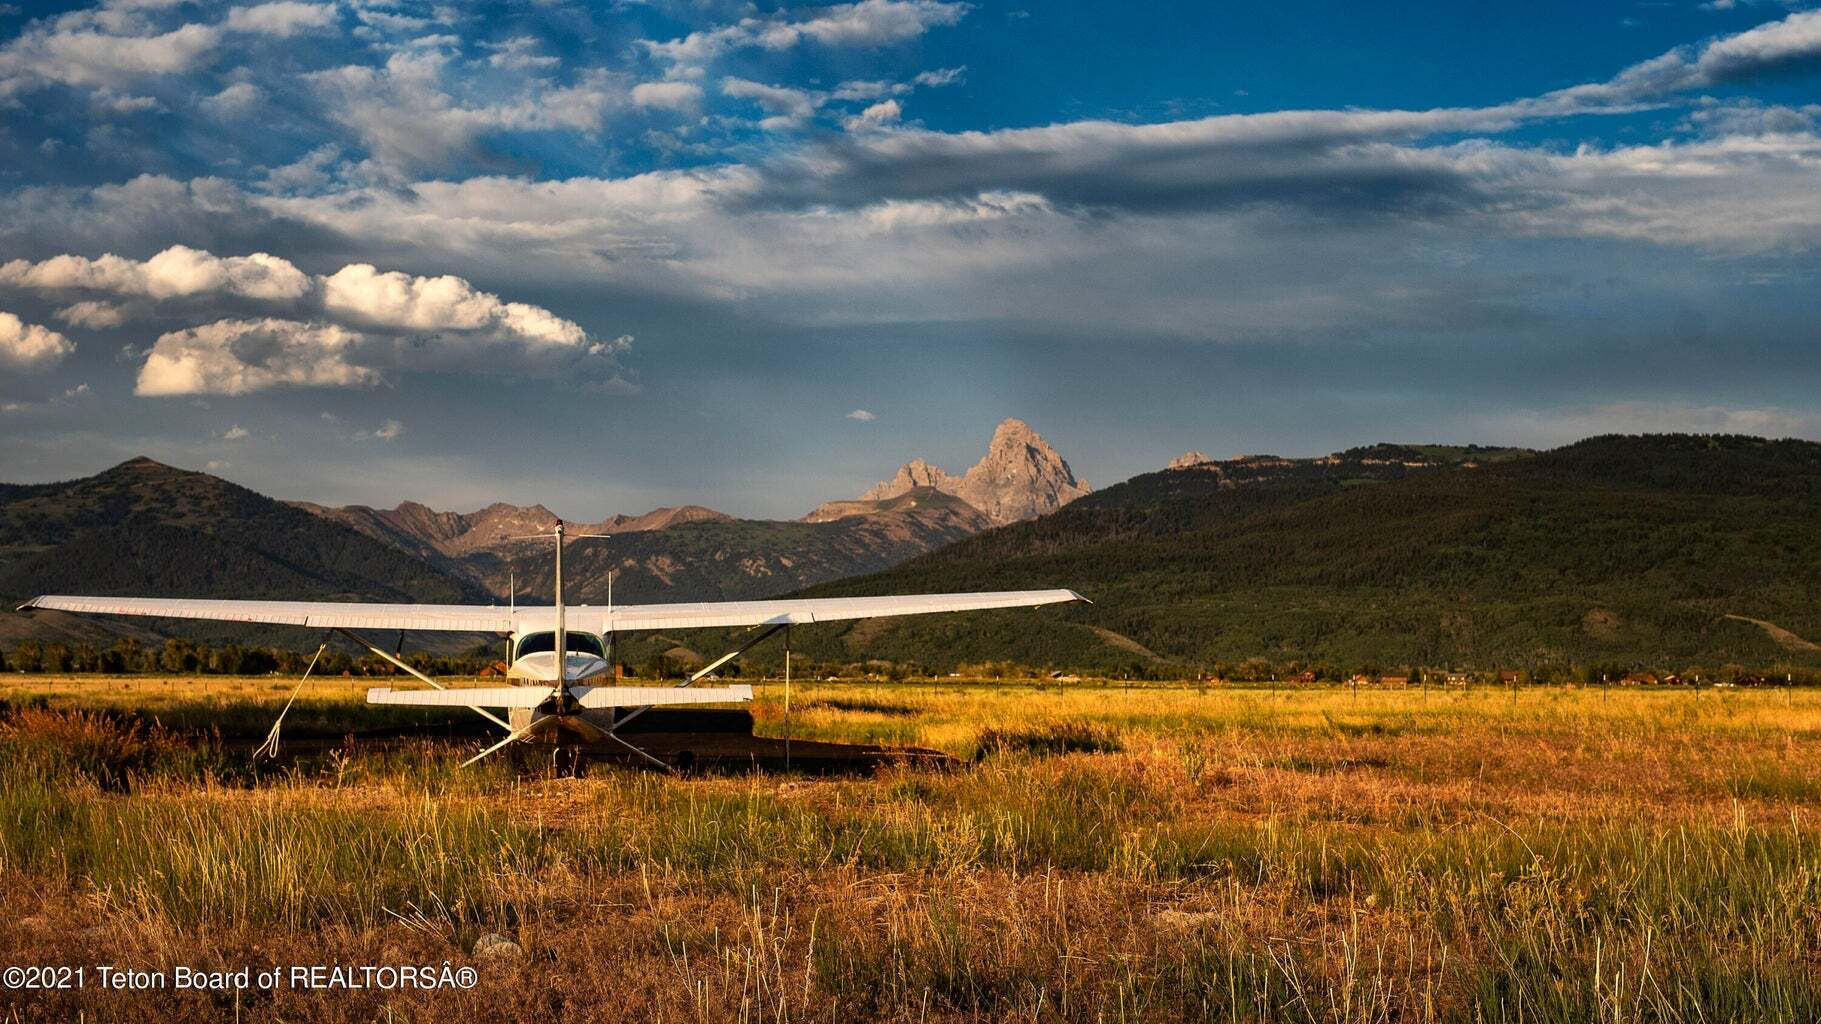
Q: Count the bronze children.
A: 0